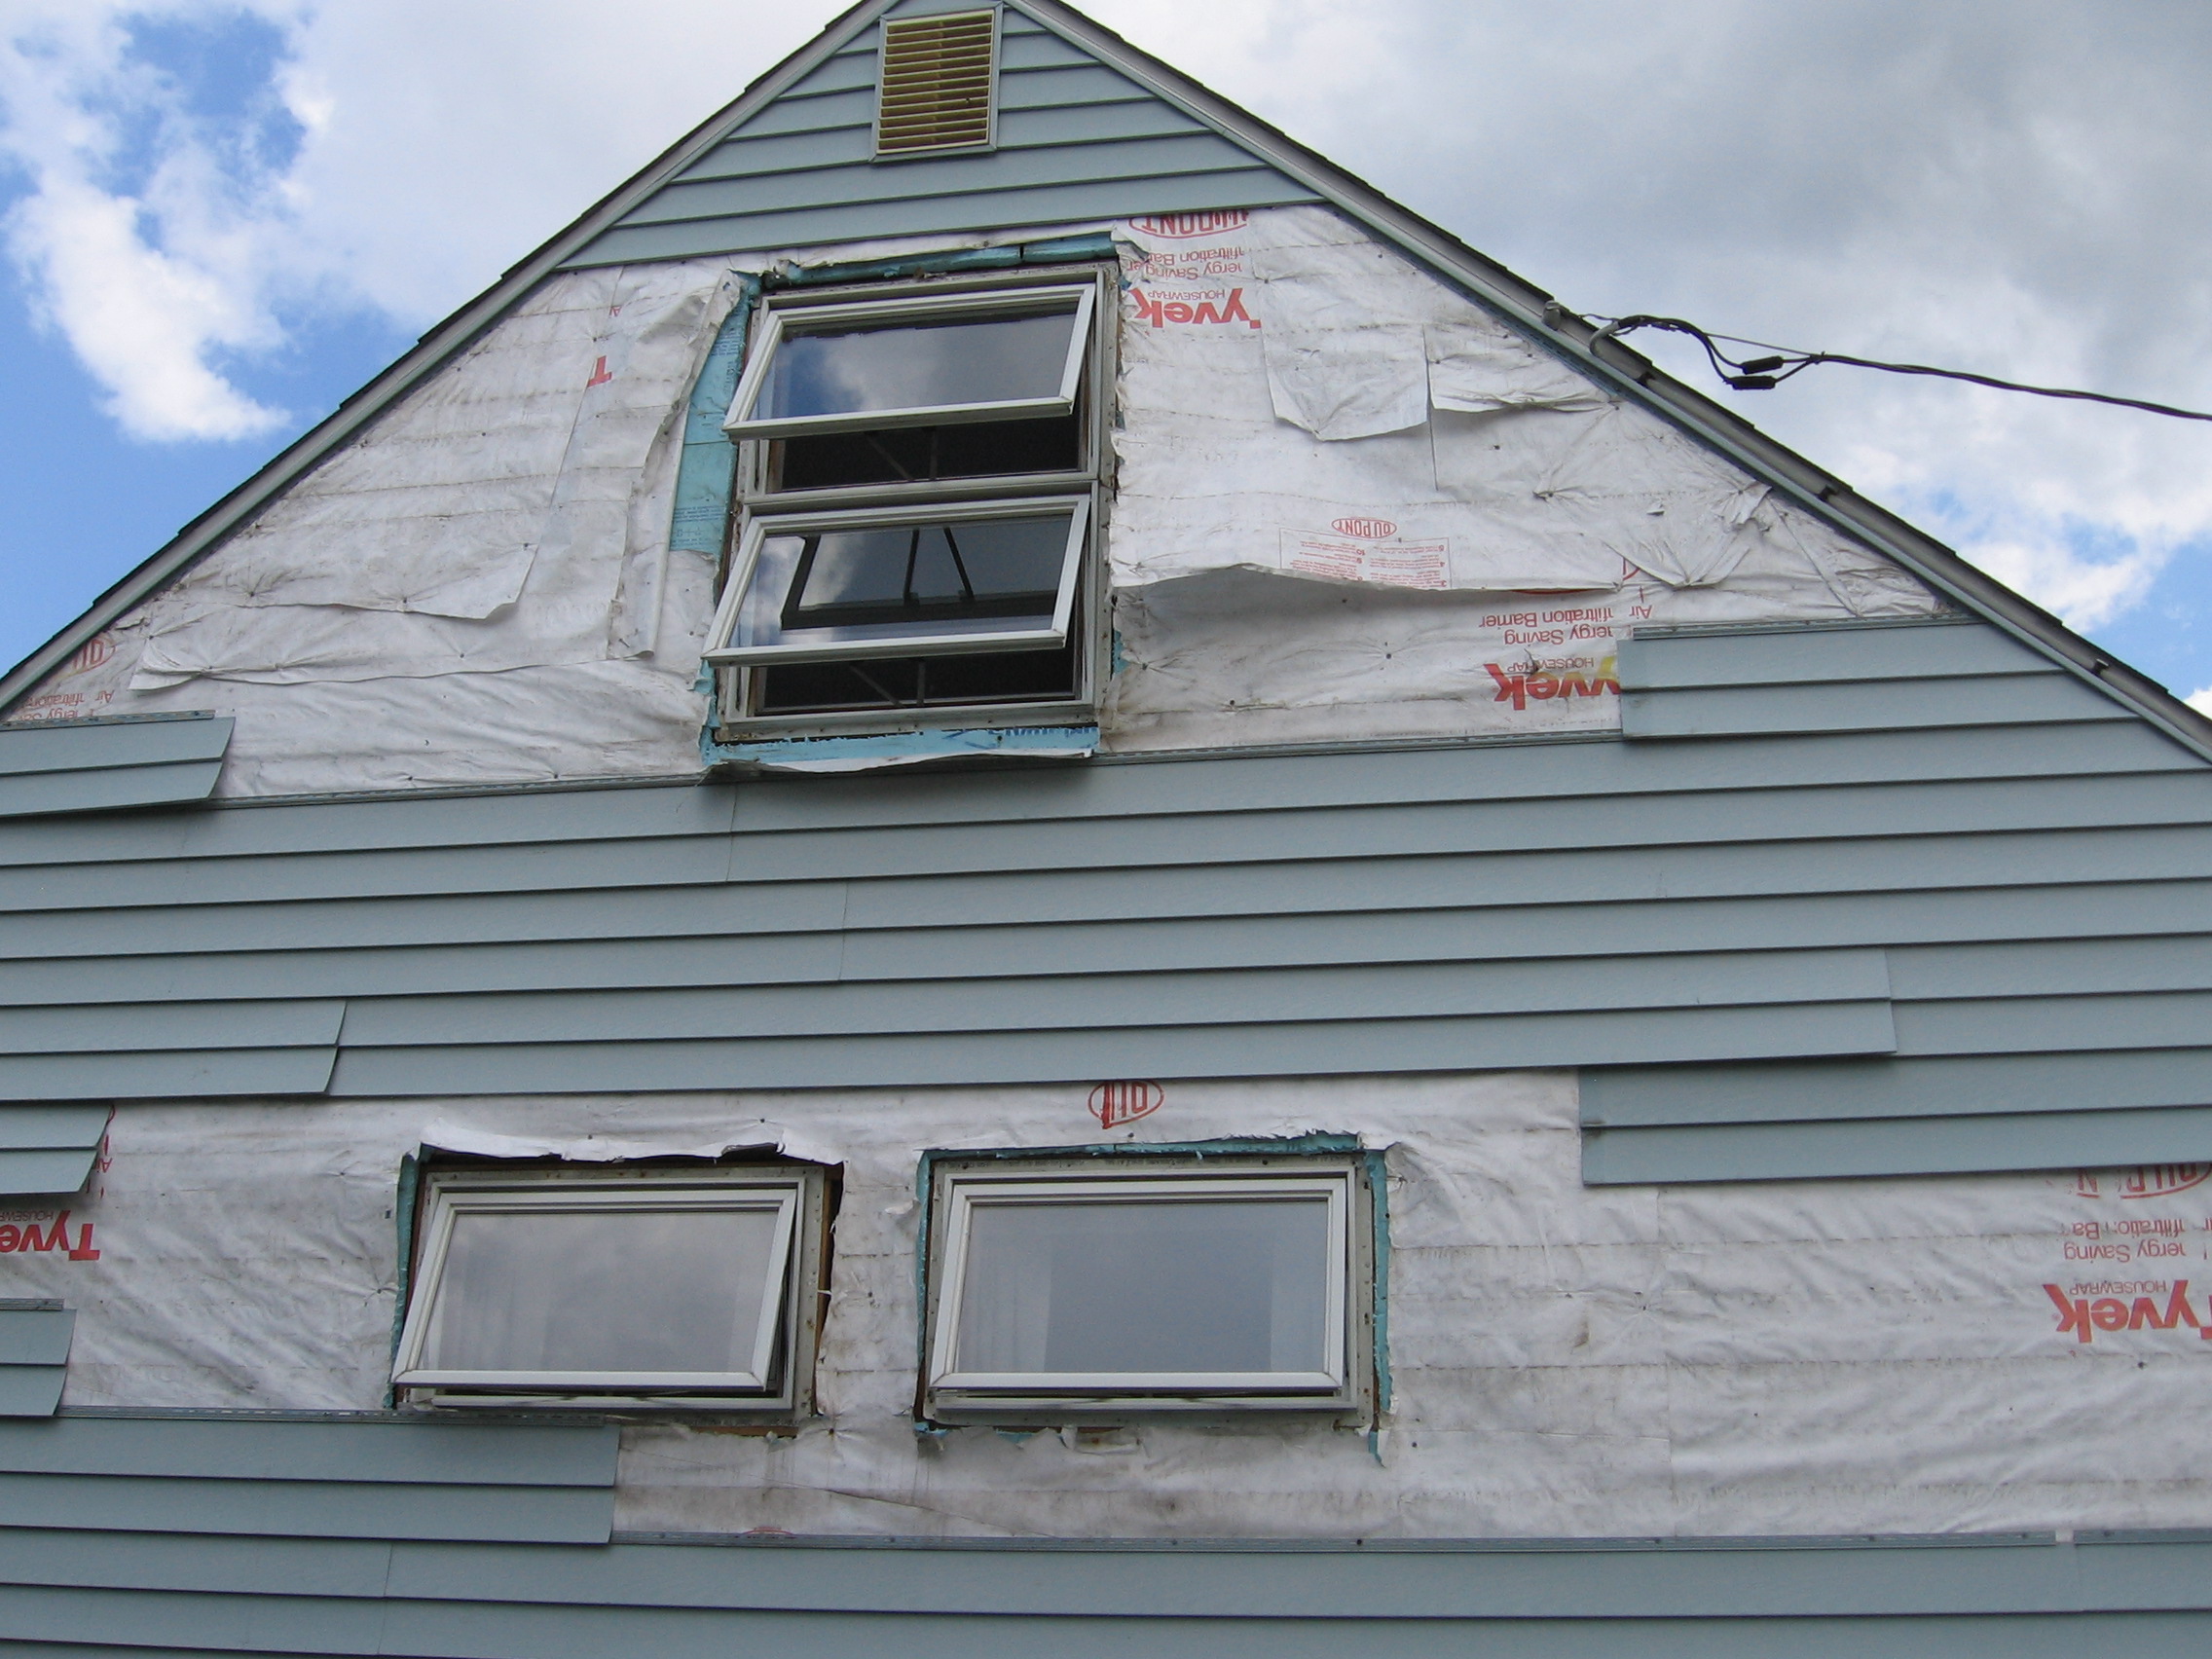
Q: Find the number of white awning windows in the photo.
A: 4